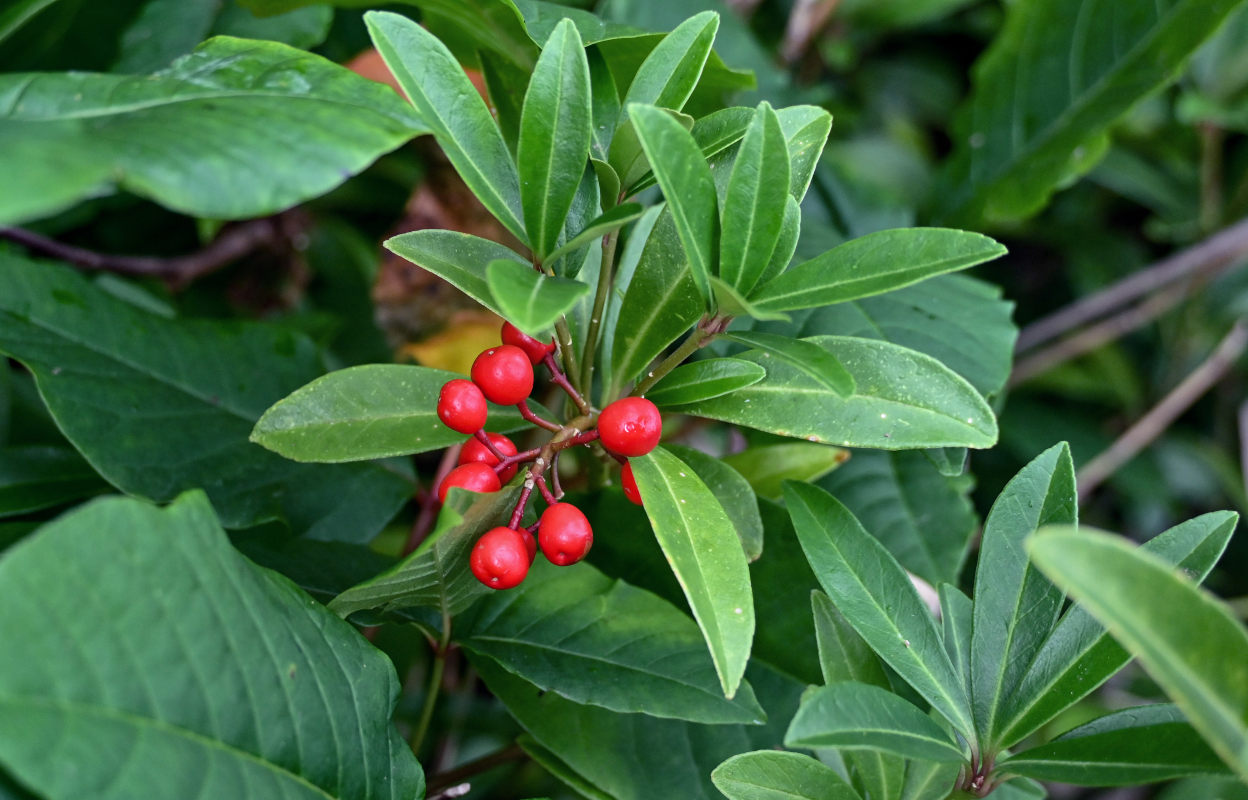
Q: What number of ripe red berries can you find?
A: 10